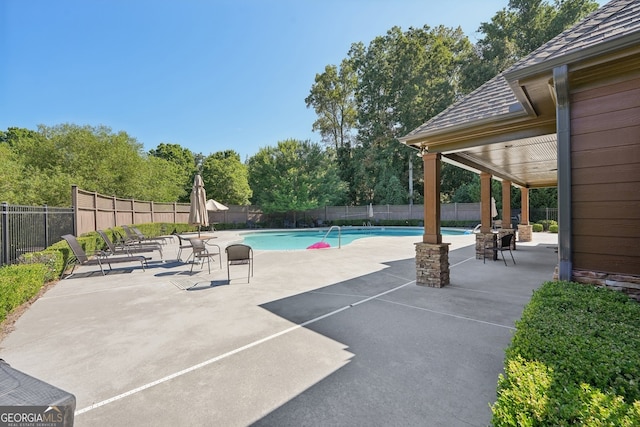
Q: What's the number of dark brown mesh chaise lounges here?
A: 5